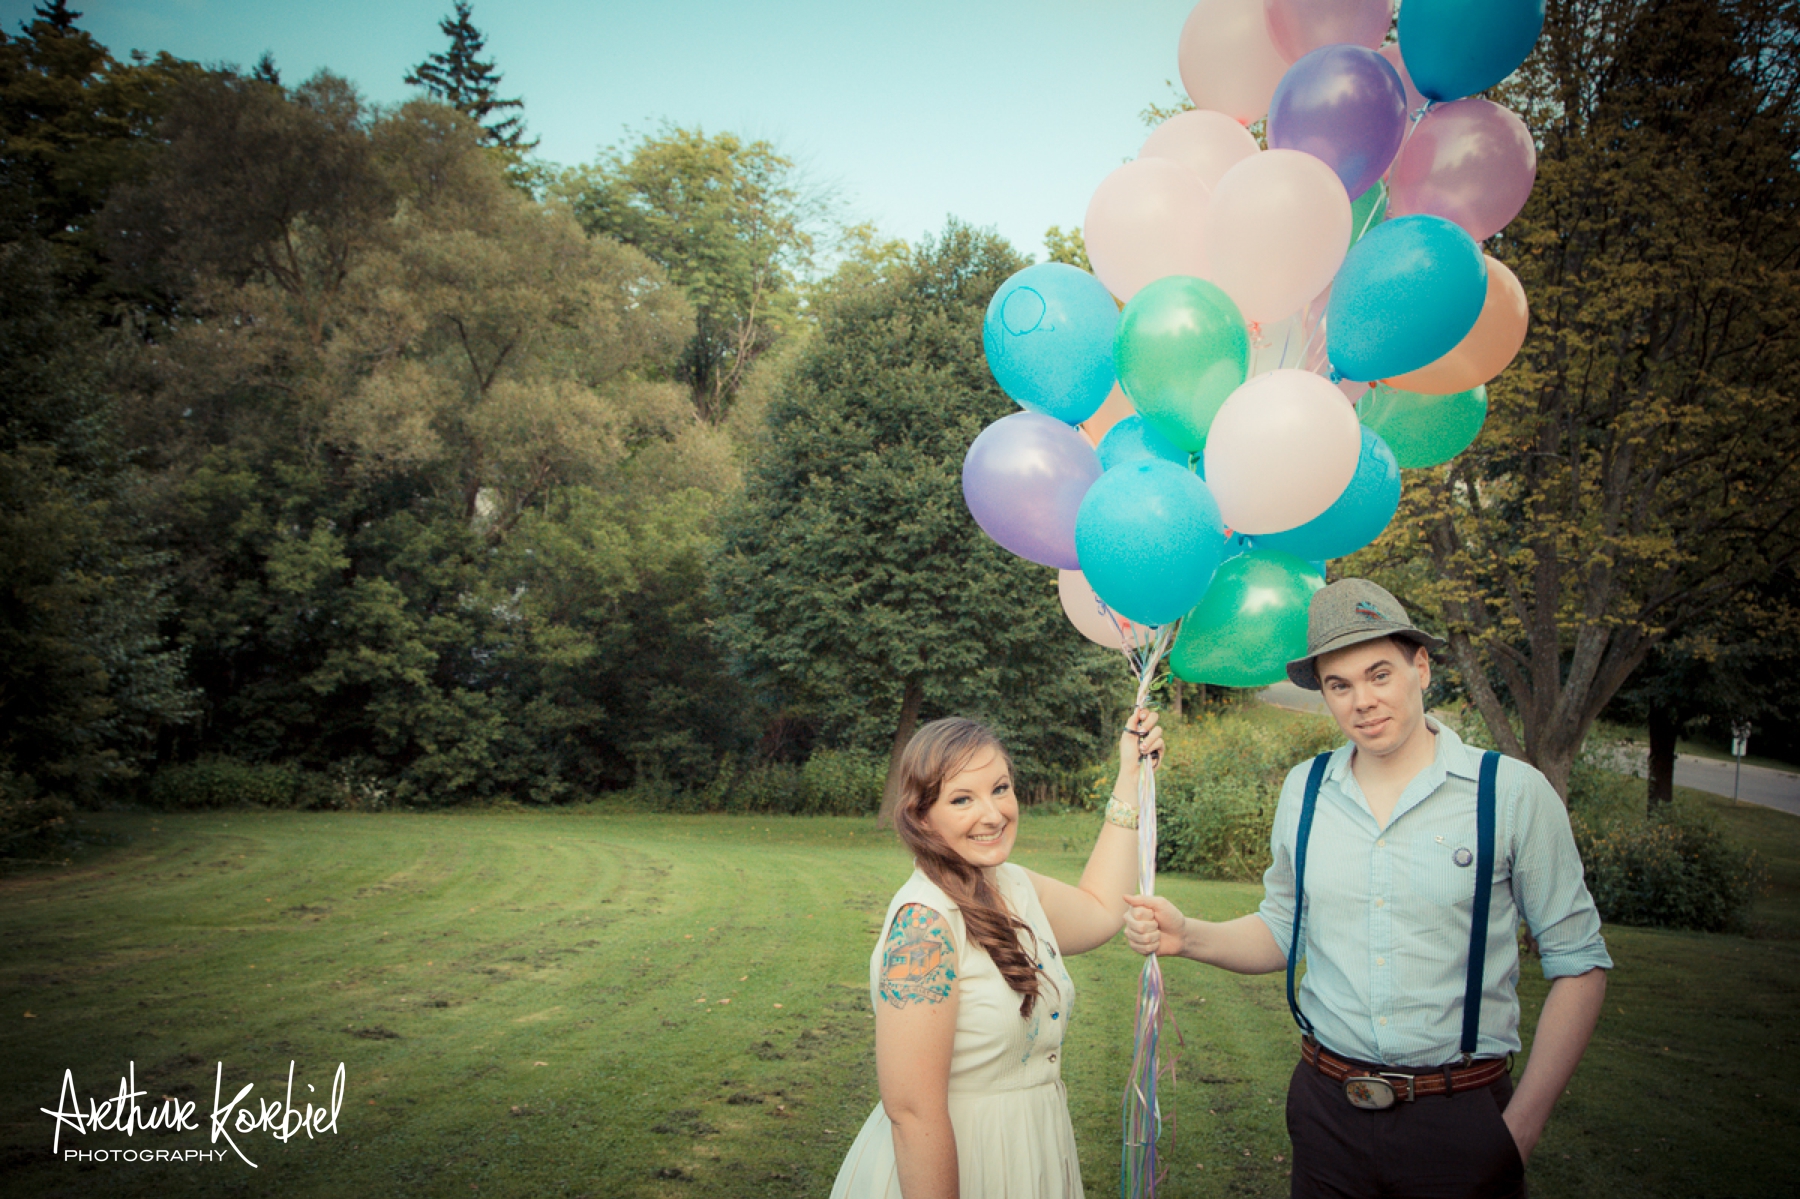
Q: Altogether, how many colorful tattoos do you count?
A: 1